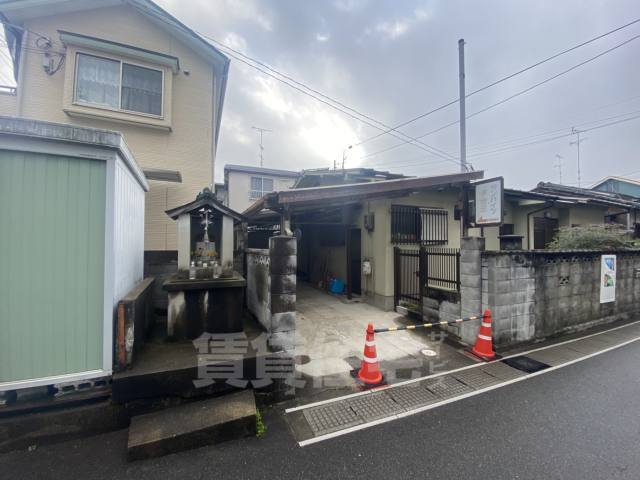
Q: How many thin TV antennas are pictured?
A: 3